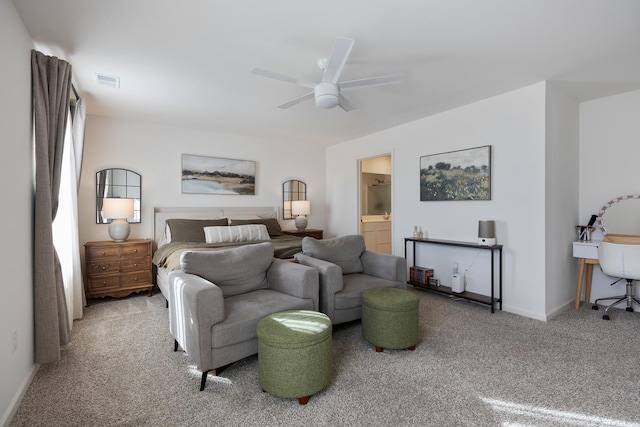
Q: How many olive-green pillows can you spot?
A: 2